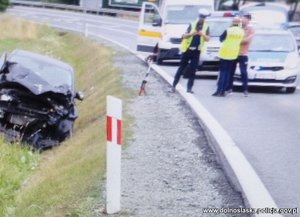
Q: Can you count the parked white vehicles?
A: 3